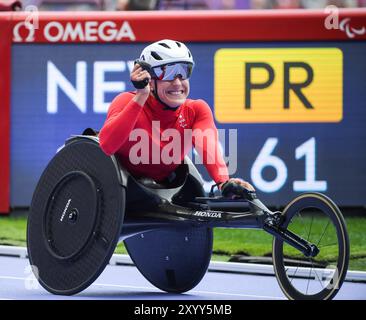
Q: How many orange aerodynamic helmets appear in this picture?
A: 0